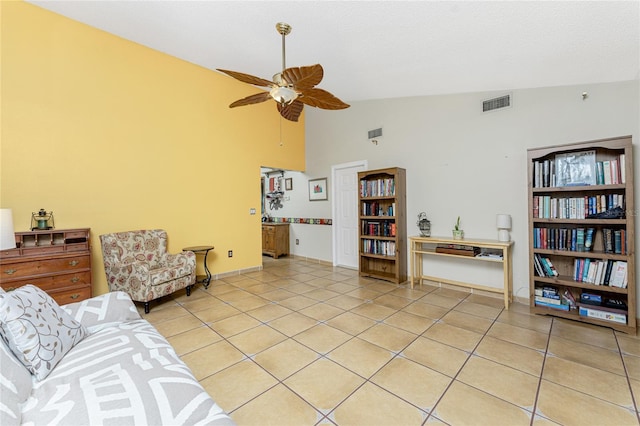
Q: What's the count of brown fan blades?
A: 5